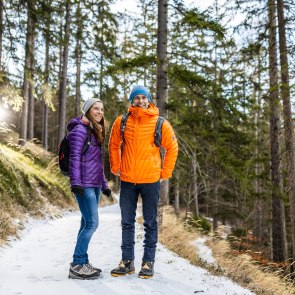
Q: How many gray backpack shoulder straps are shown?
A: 2